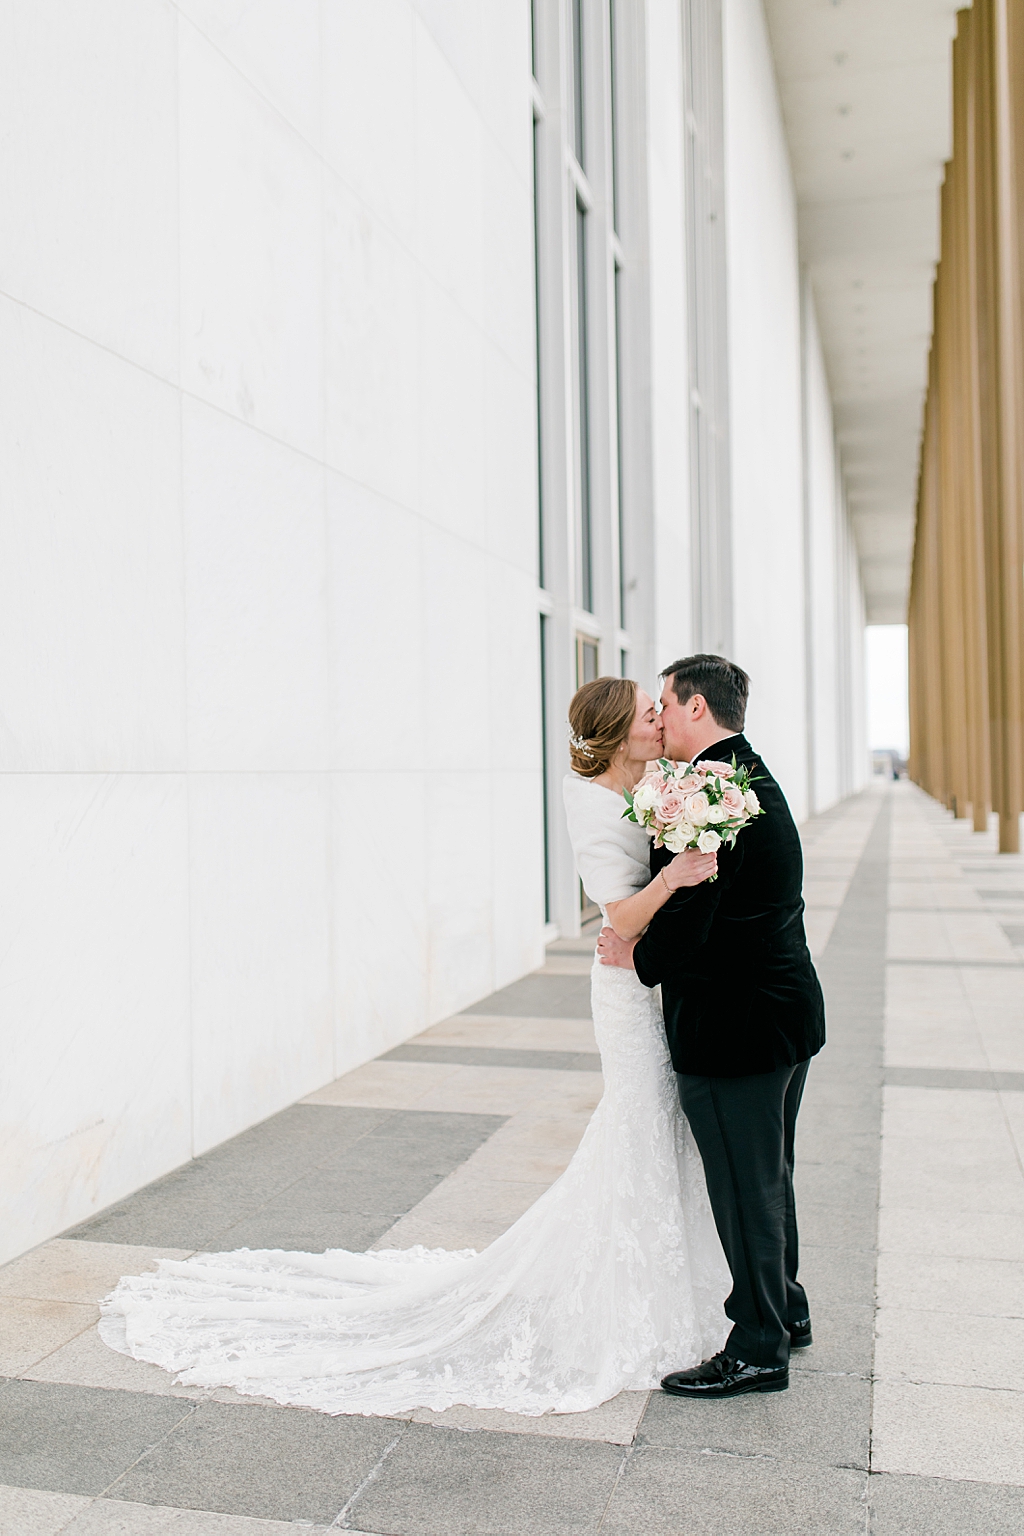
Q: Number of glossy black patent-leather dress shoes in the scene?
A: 2